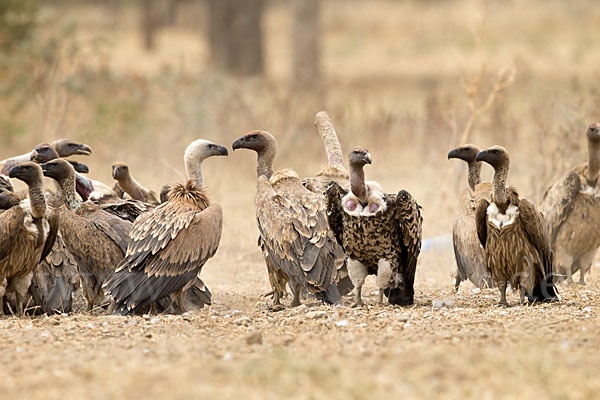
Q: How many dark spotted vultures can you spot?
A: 1